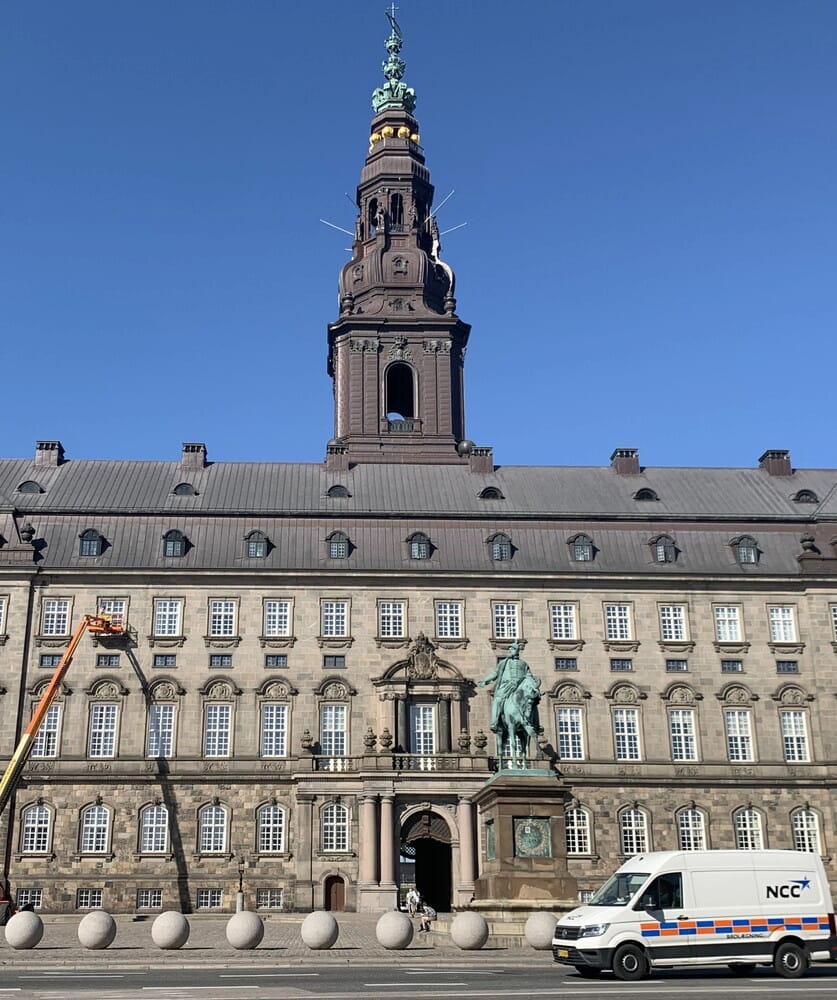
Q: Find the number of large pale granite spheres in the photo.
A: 8